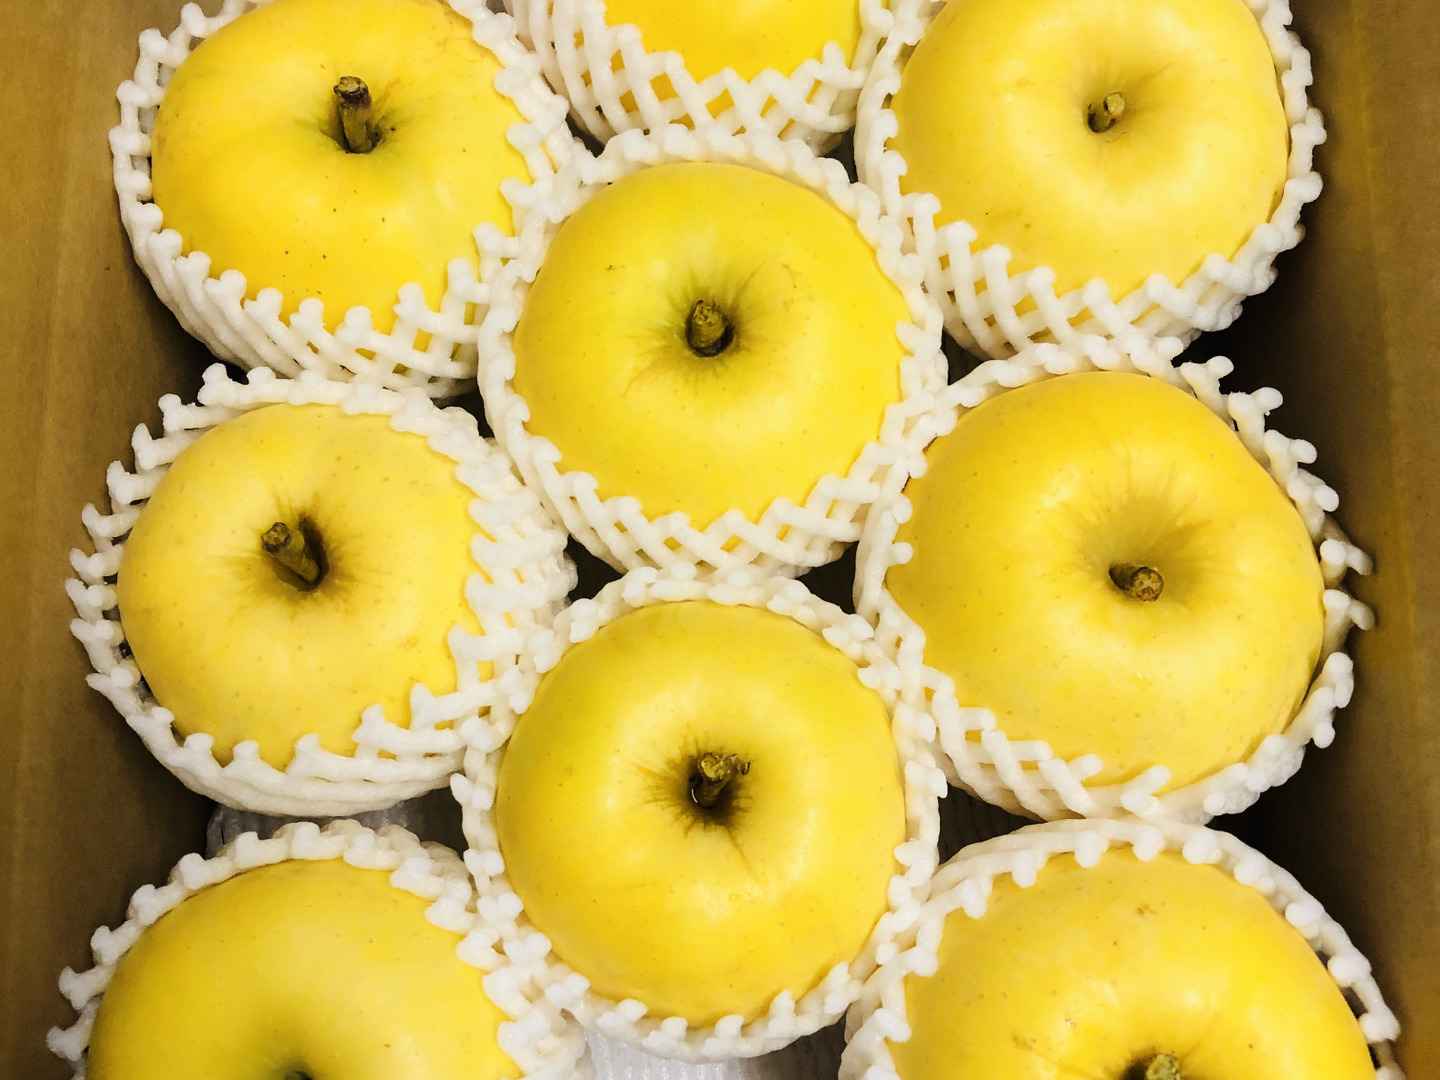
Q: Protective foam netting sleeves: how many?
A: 9